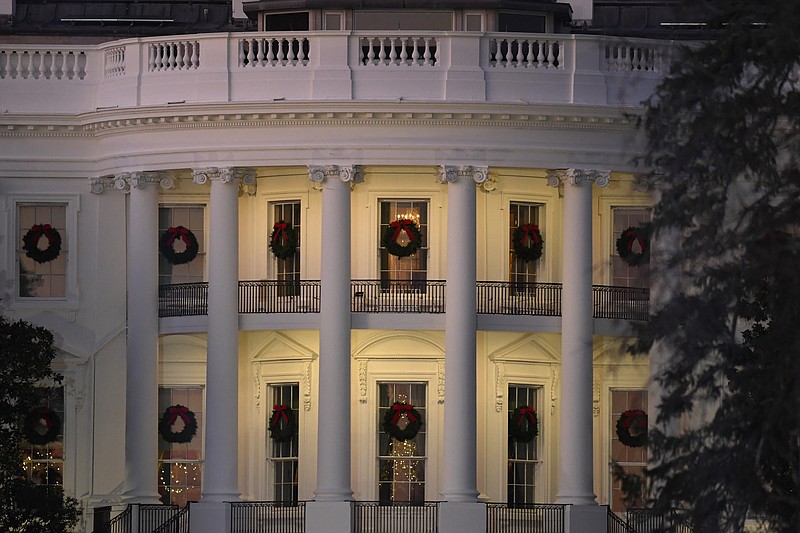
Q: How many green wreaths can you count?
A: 12